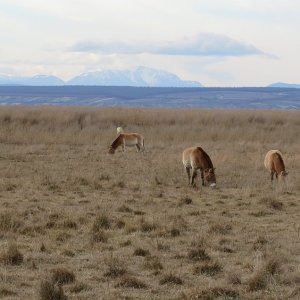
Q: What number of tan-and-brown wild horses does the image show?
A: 3